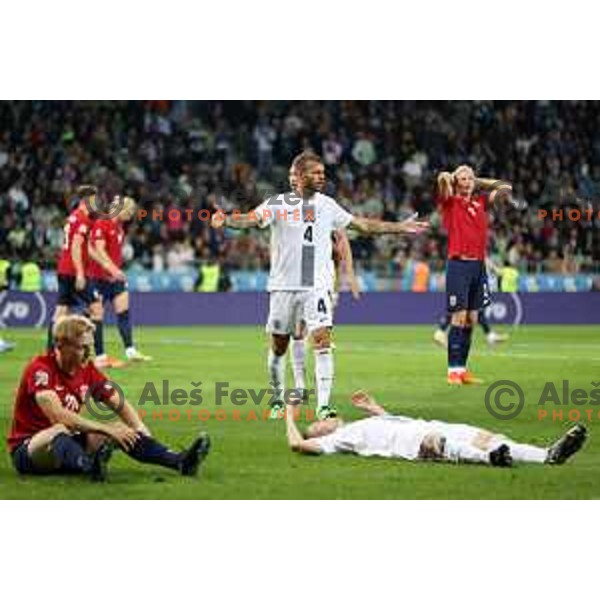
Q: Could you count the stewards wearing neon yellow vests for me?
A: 4